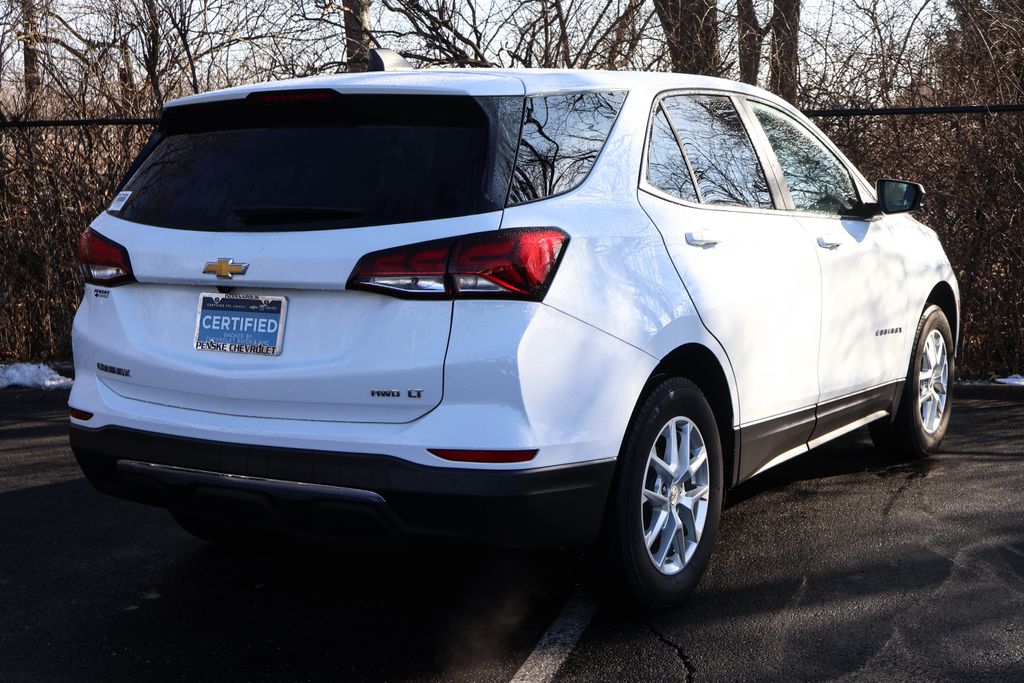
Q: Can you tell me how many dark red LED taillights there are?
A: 2